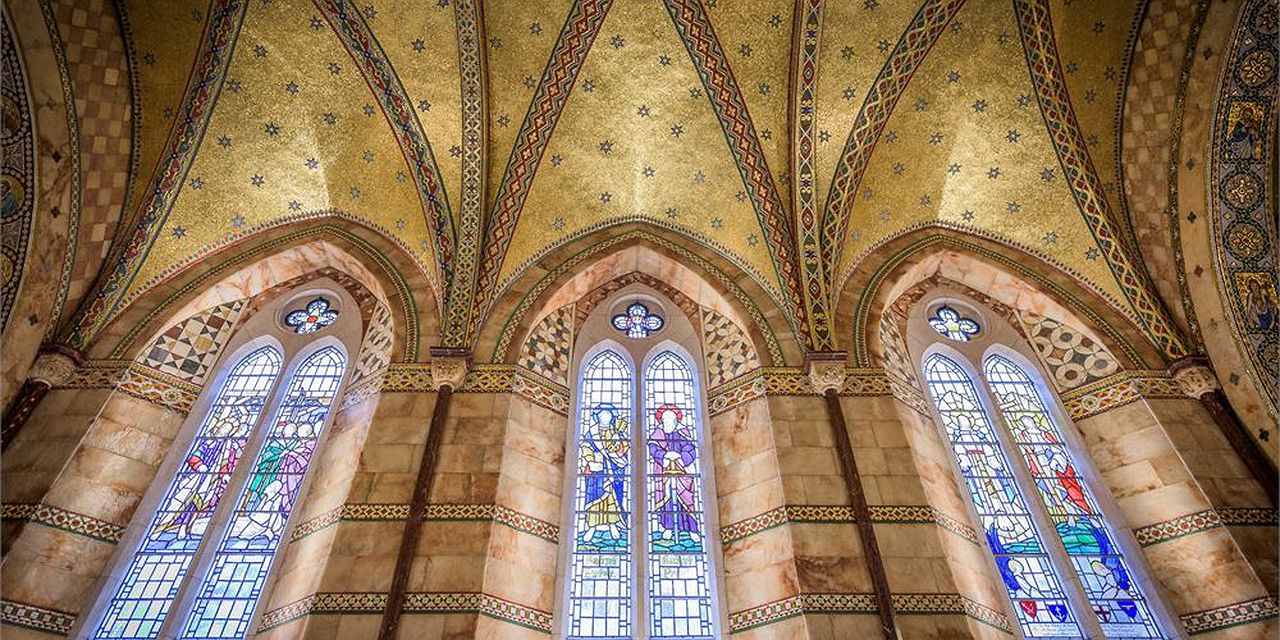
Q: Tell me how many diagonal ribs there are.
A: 6